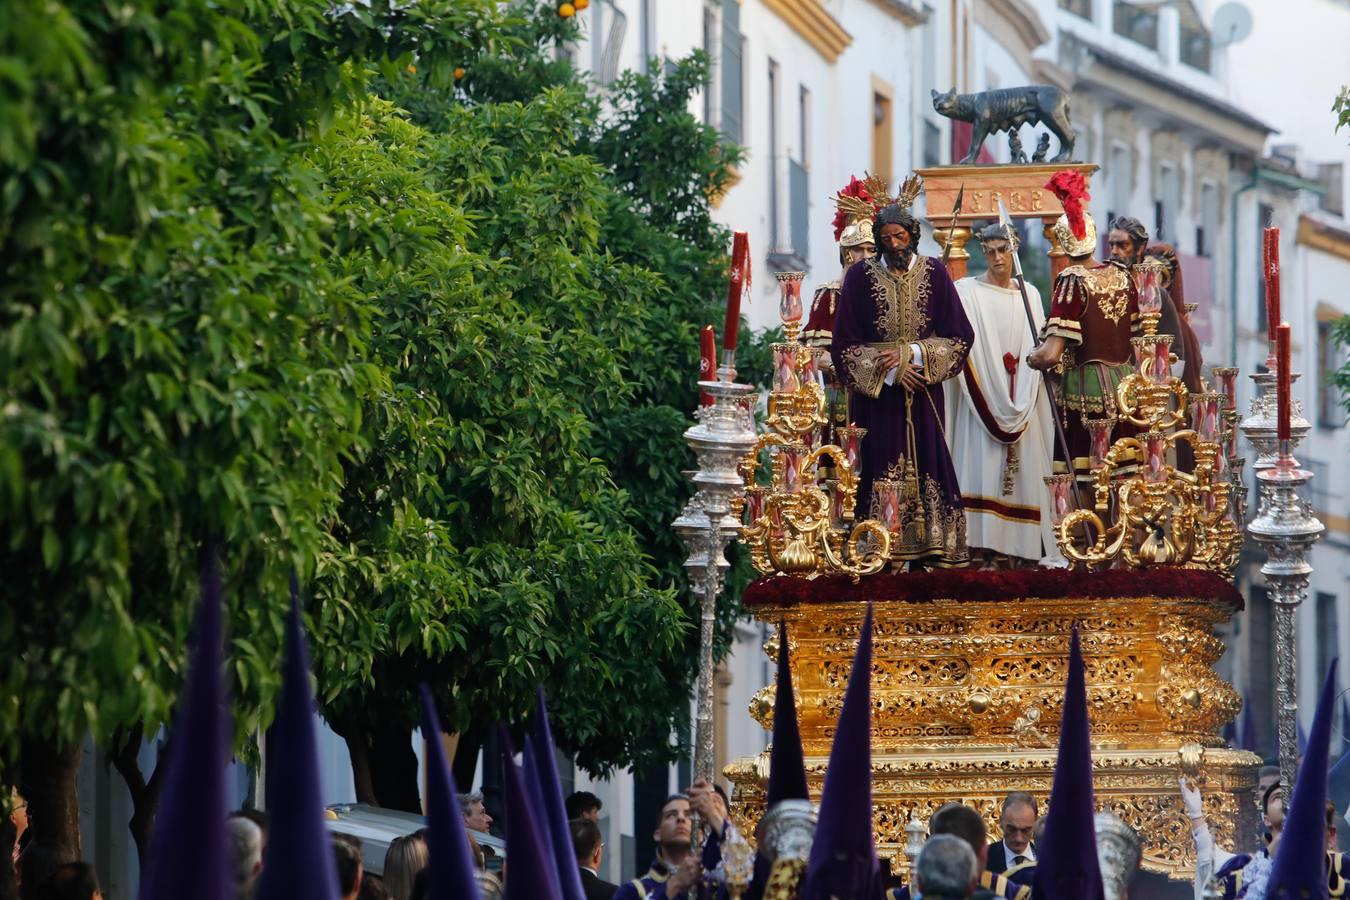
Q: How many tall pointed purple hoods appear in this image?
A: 10